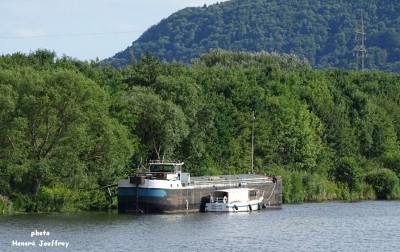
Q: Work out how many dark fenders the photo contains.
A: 4